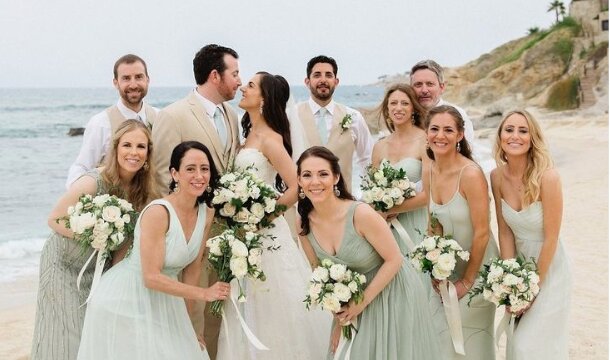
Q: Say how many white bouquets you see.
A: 7